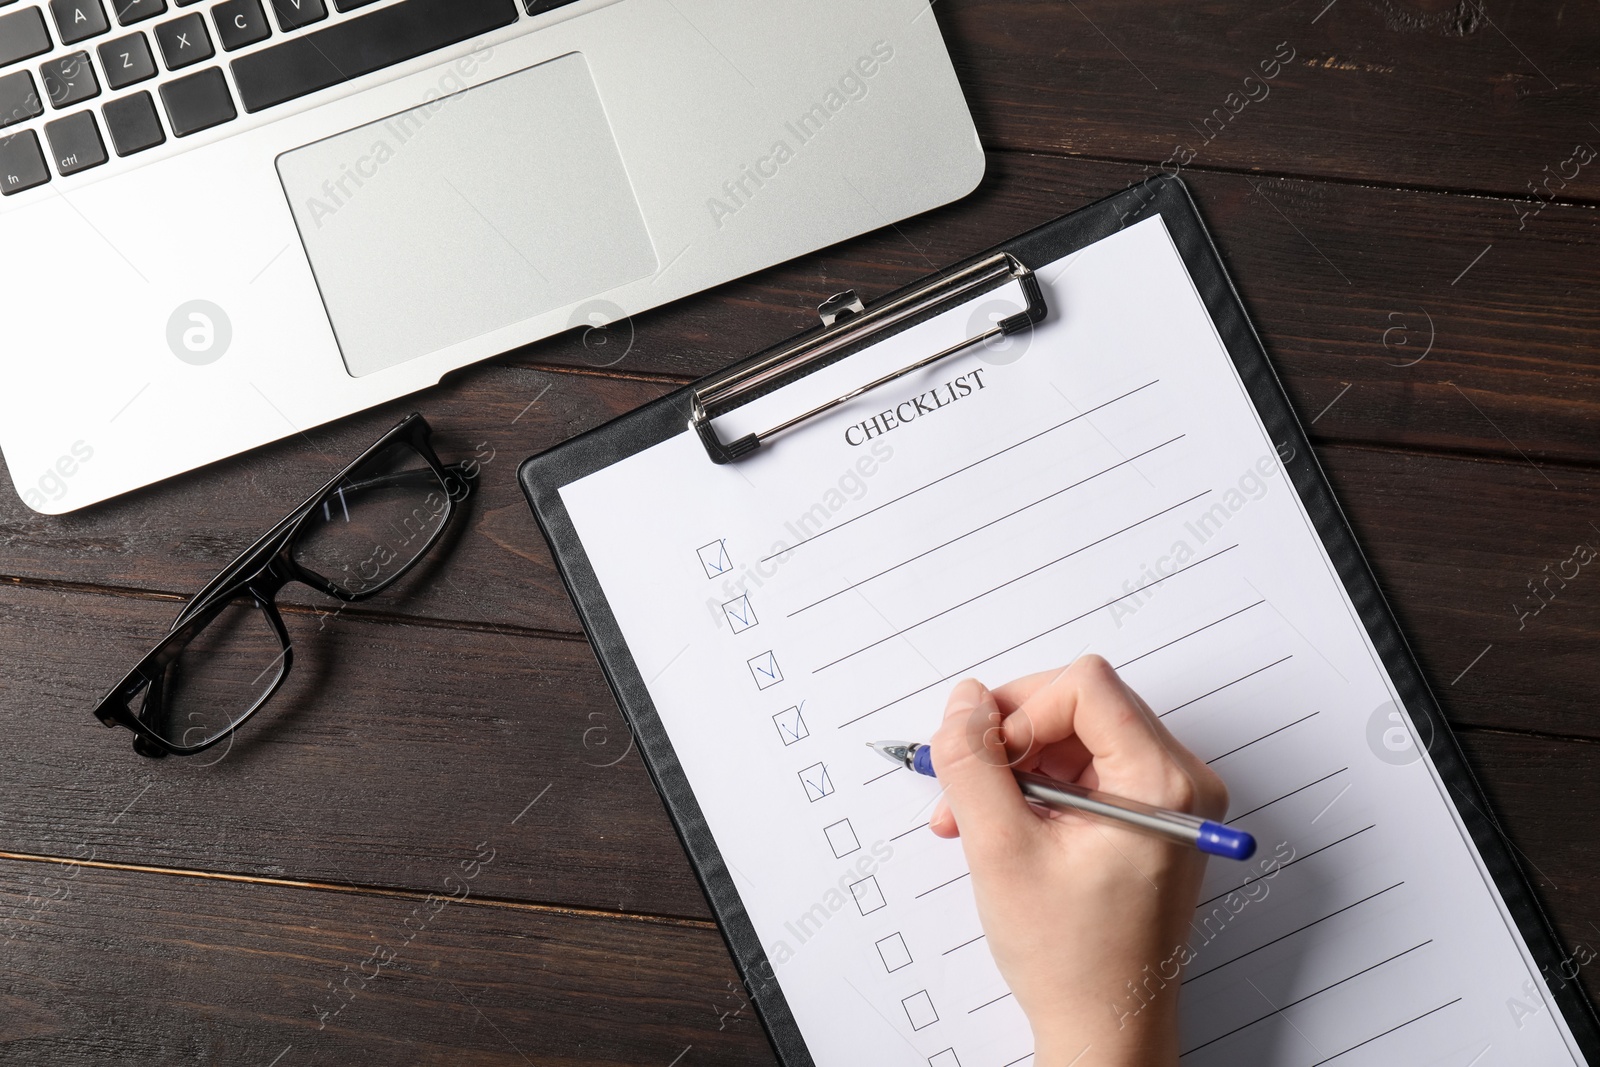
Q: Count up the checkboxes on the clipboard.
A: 10